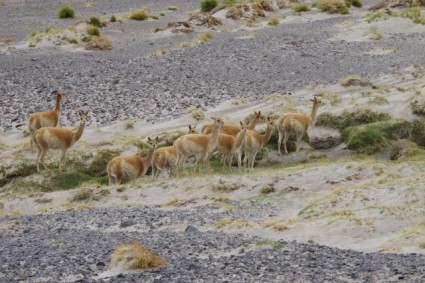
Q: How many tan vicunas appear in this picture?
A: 9